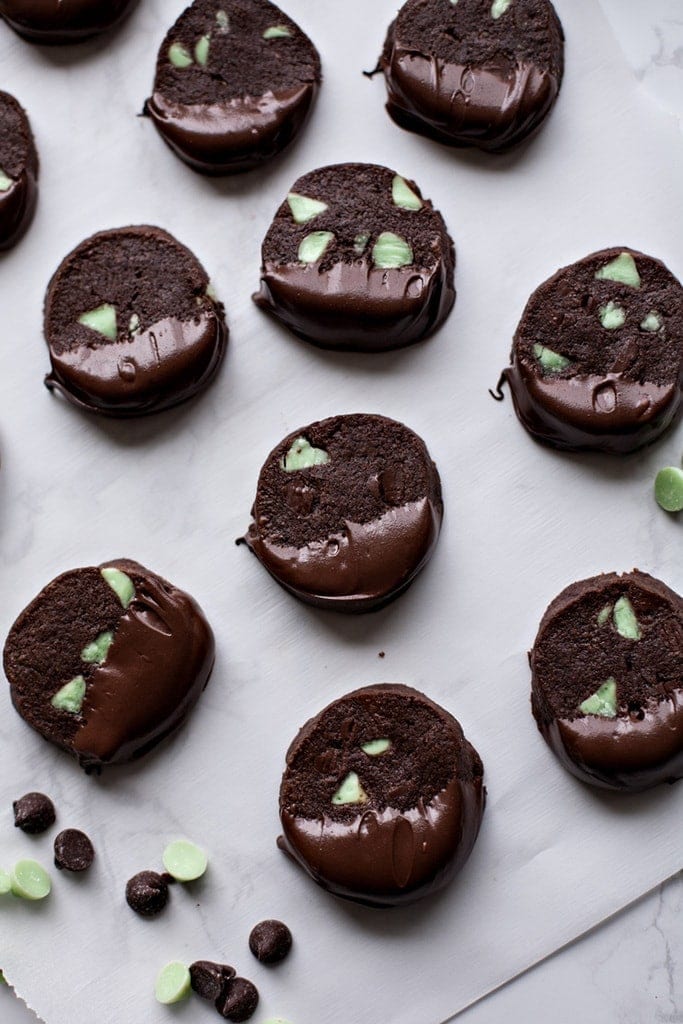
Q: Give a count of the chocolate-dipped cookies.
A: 11